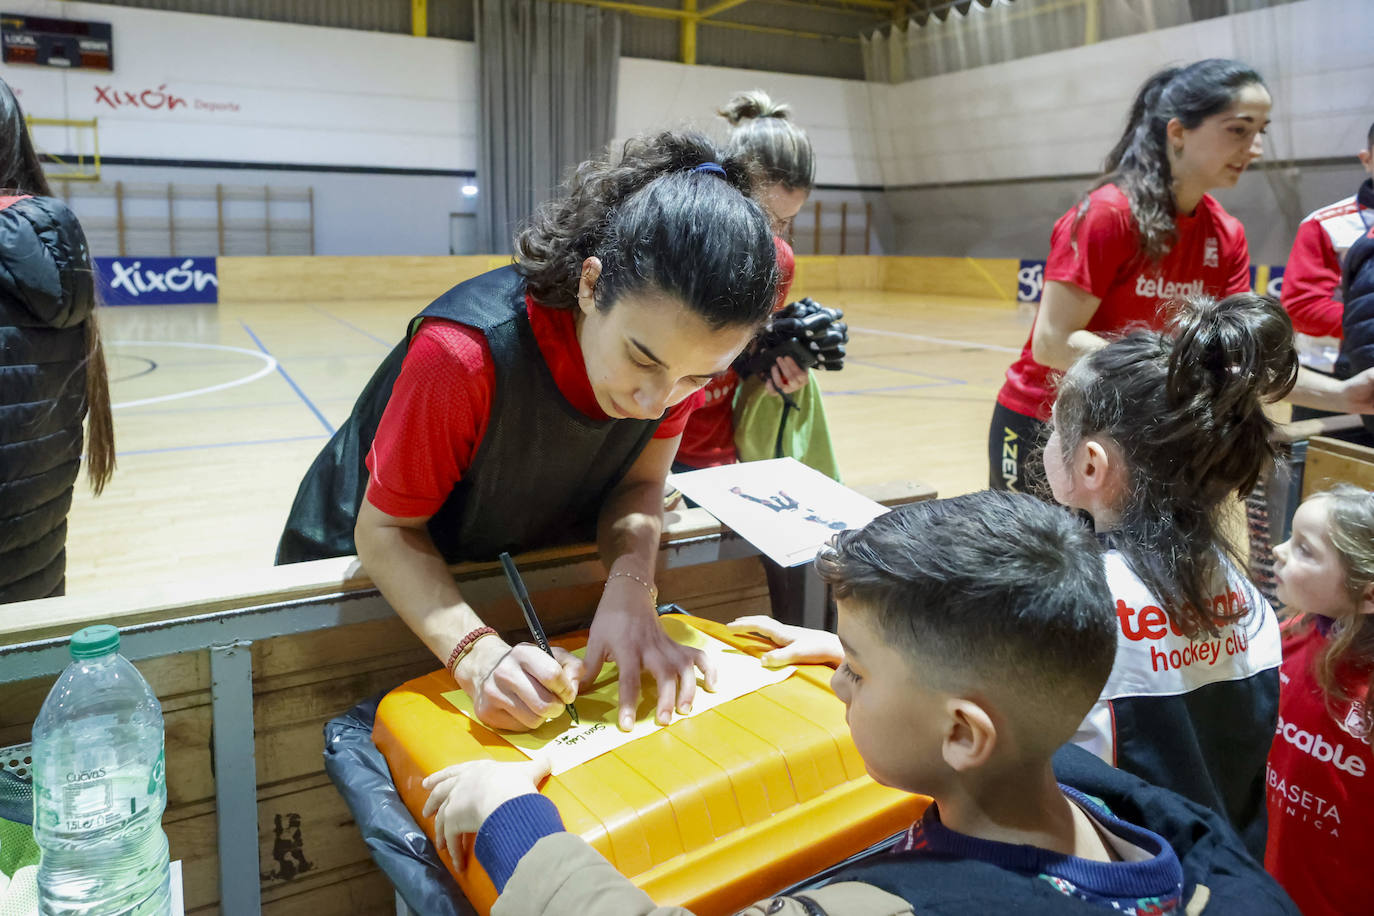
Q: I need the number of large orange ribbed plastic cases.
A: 1